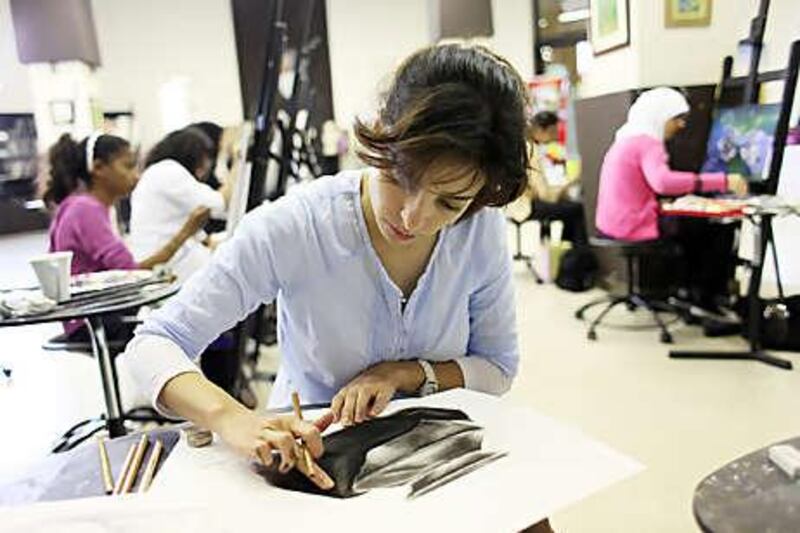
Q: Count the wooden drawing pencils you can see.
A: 5